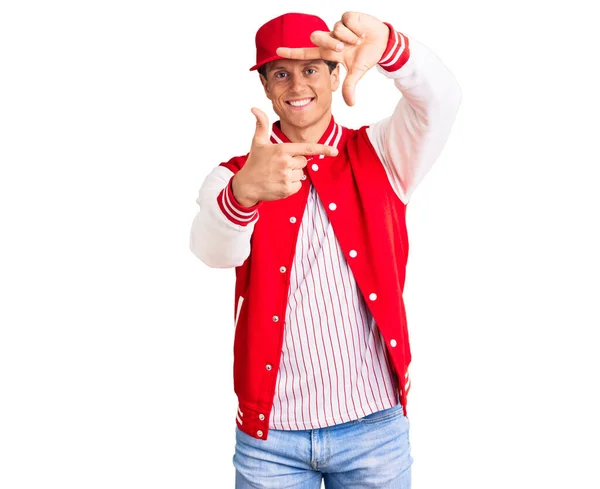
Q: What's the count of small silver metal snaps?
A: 7